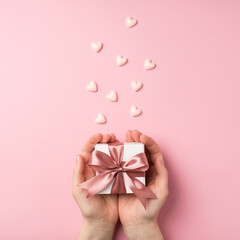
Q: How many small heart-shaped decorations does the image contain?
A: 9